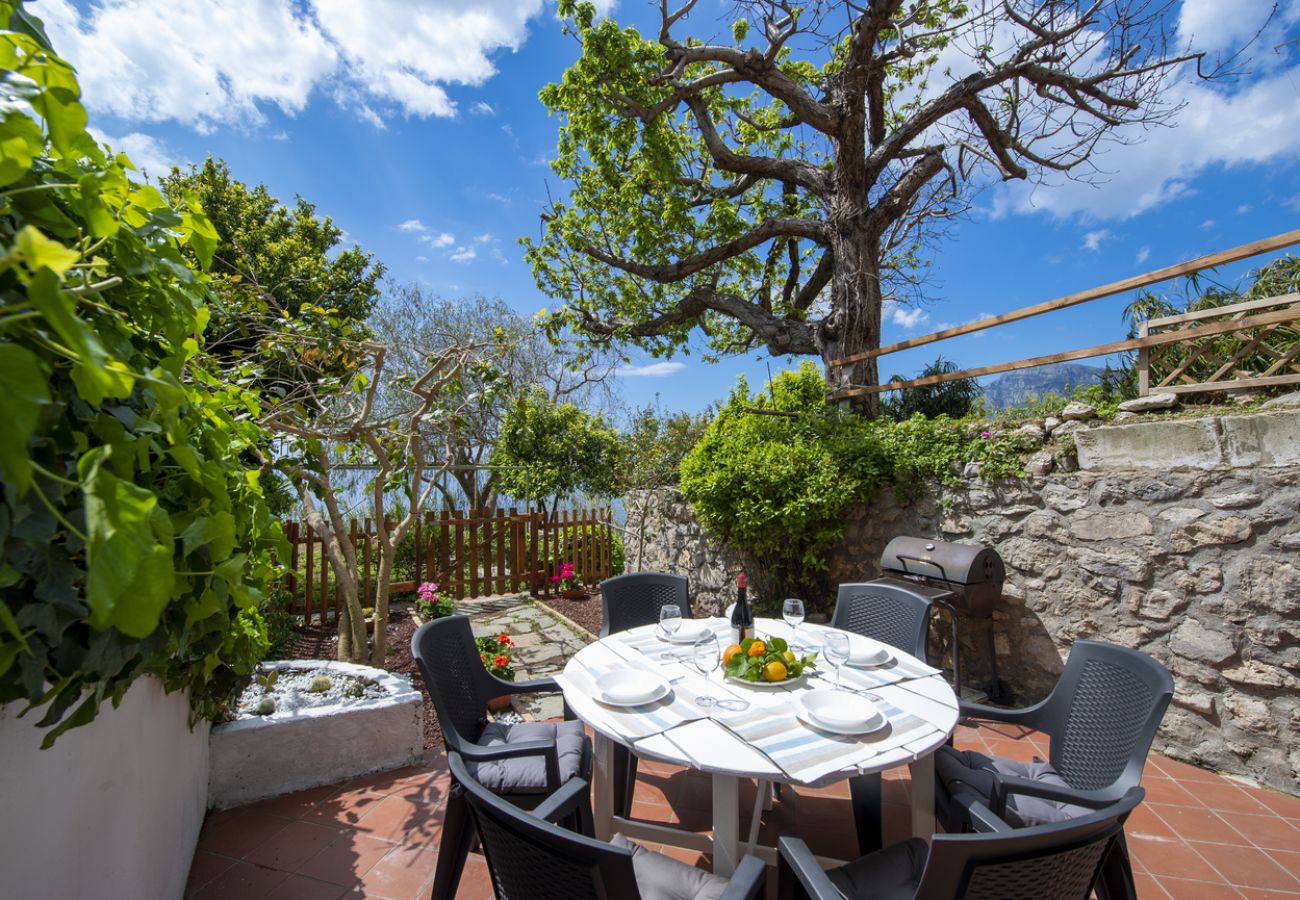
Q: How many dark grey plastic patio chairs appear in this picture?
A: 6